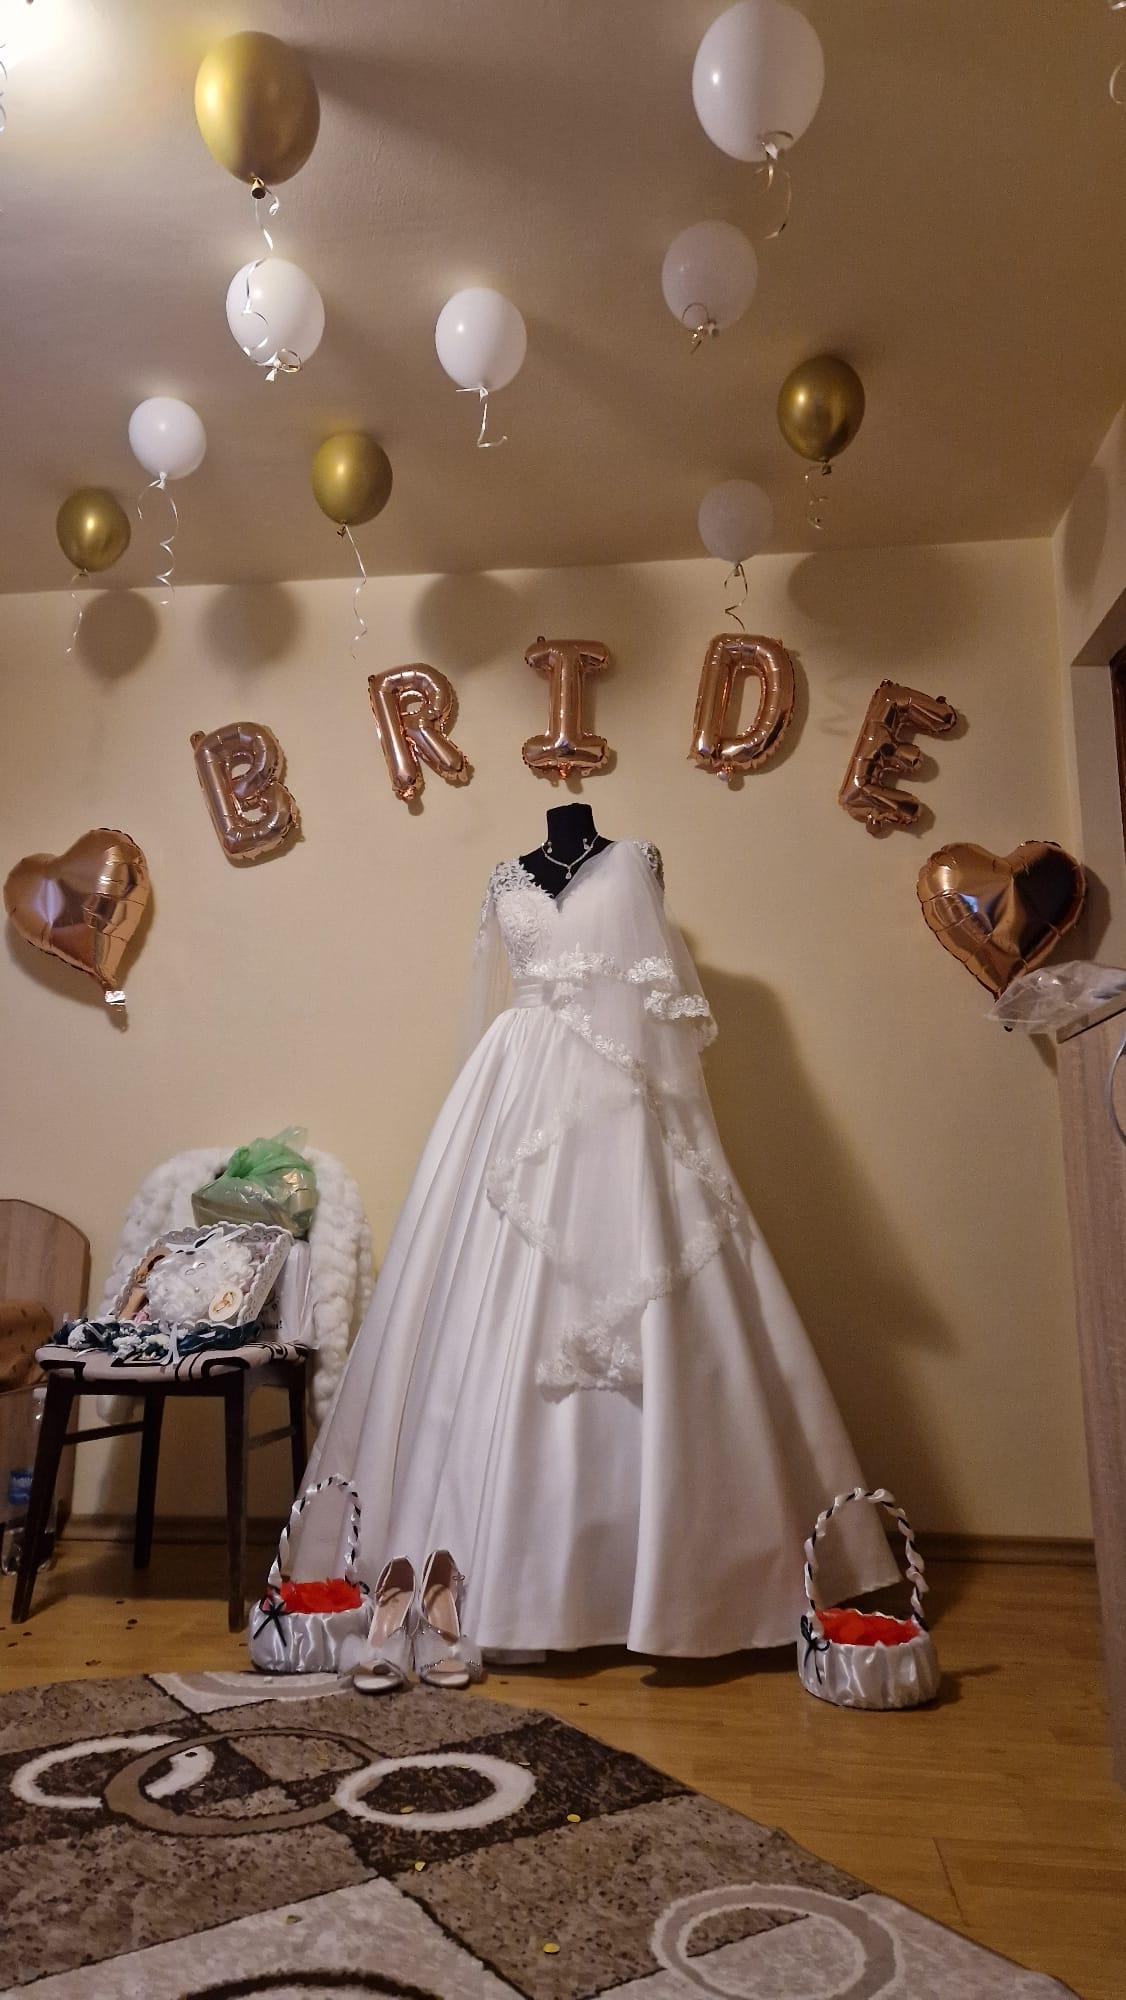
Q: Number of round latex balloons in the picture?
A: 10